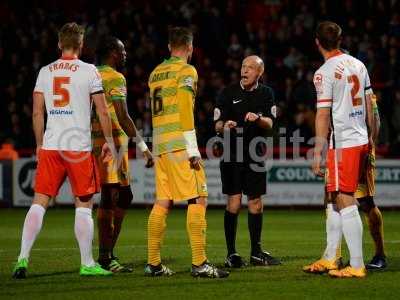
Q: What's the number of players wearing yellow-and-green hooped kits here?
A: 3